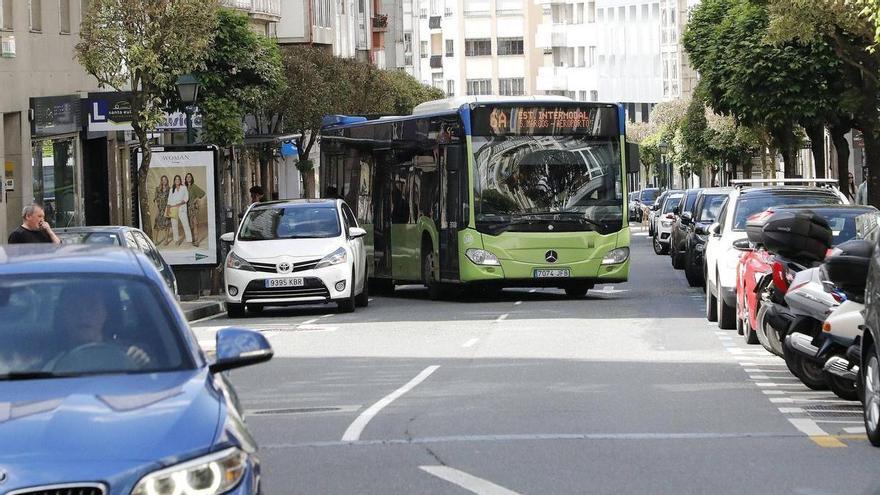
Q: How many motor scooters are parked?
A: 3